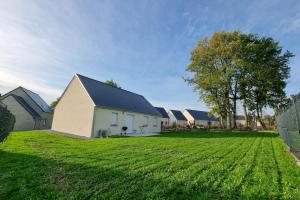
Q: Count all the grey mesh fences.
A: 1